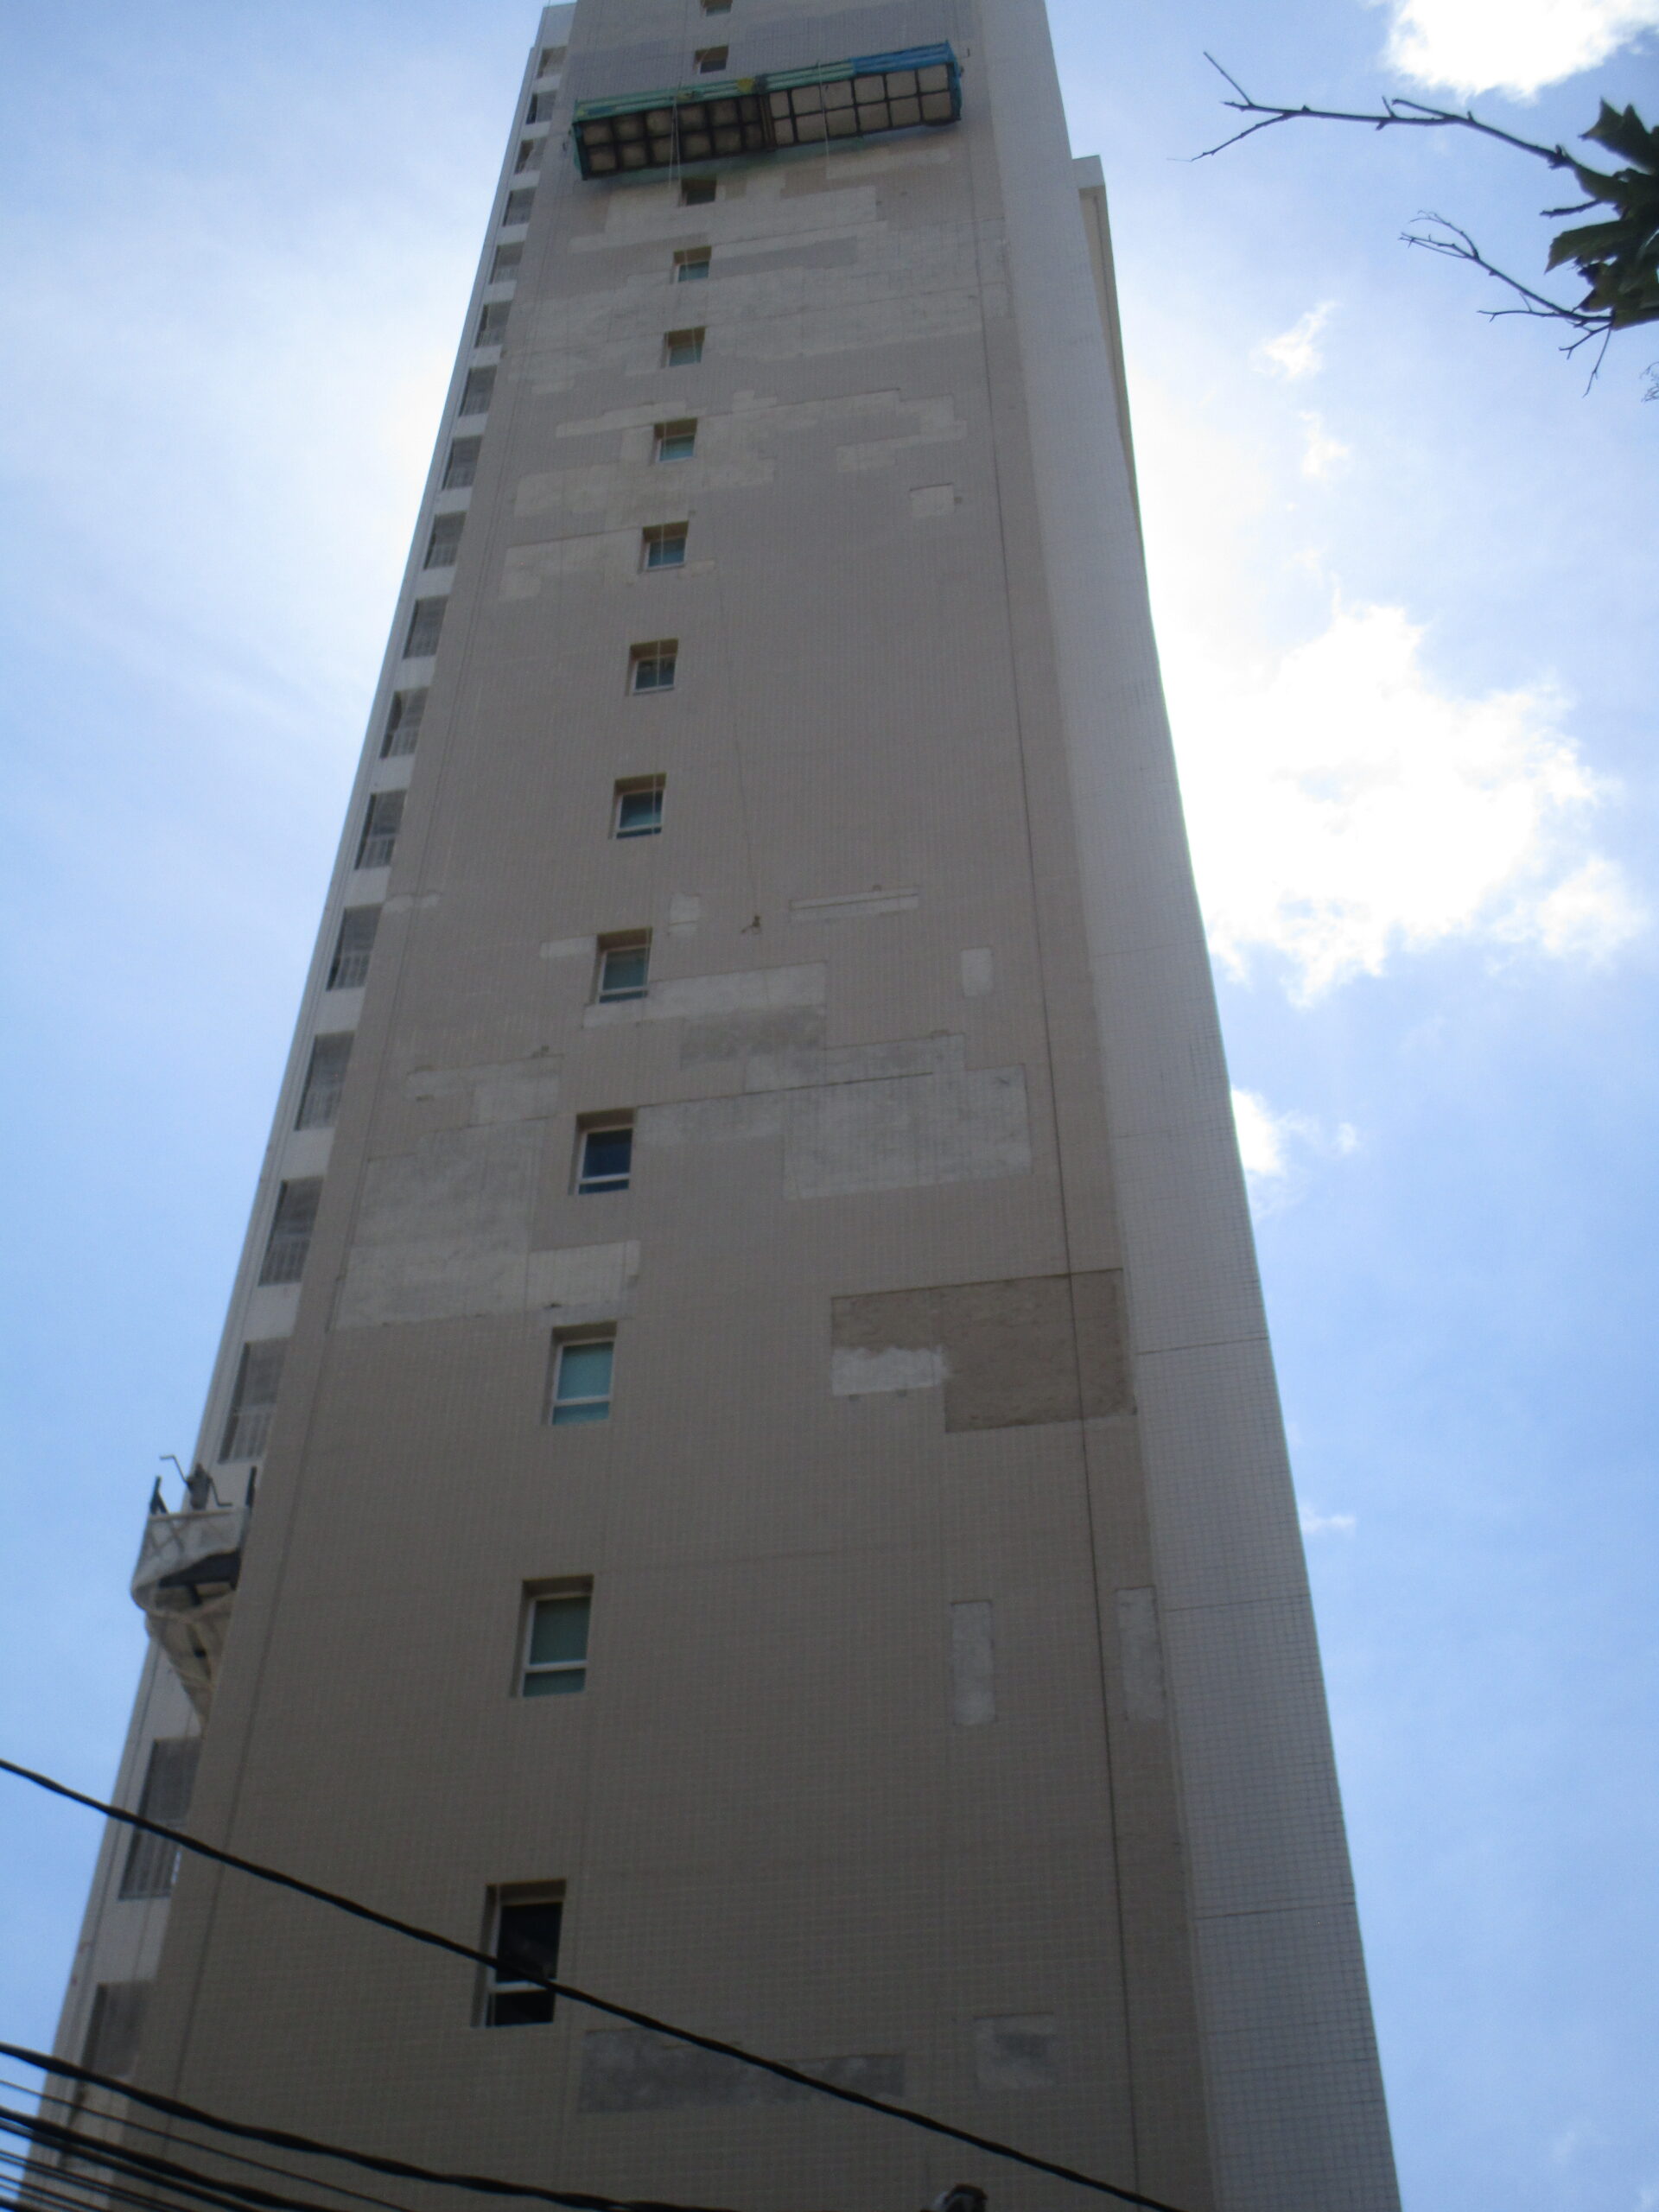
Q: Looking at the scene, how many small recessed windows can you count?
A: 14